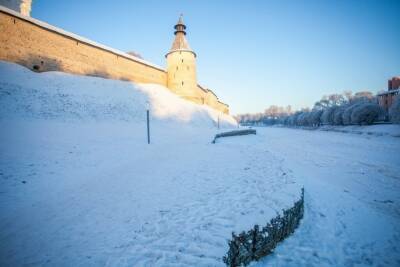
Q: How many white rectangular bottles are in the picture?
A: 0